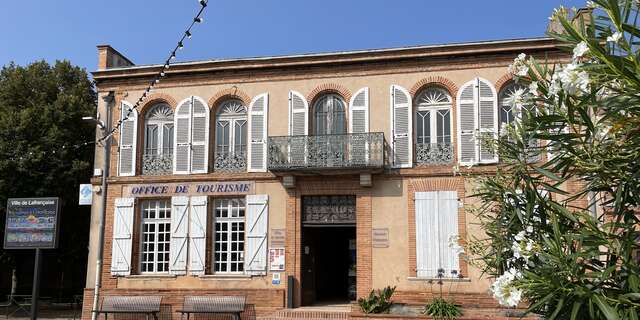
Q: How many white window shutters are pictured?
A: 15